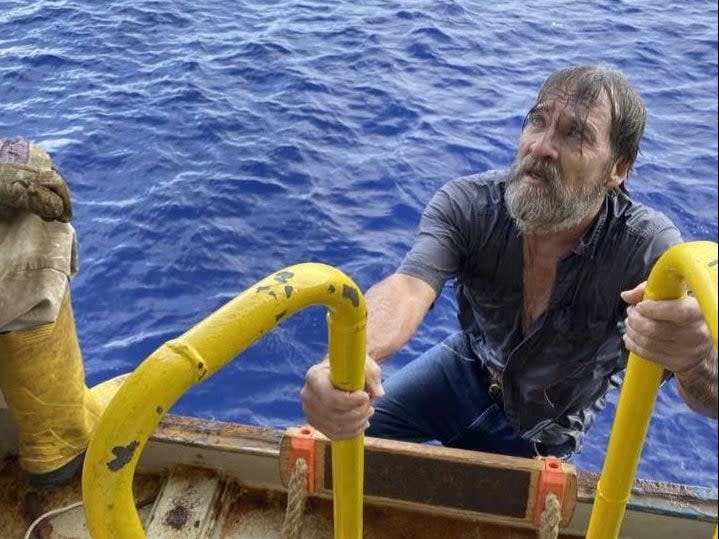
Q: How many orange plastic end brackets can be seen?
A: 2